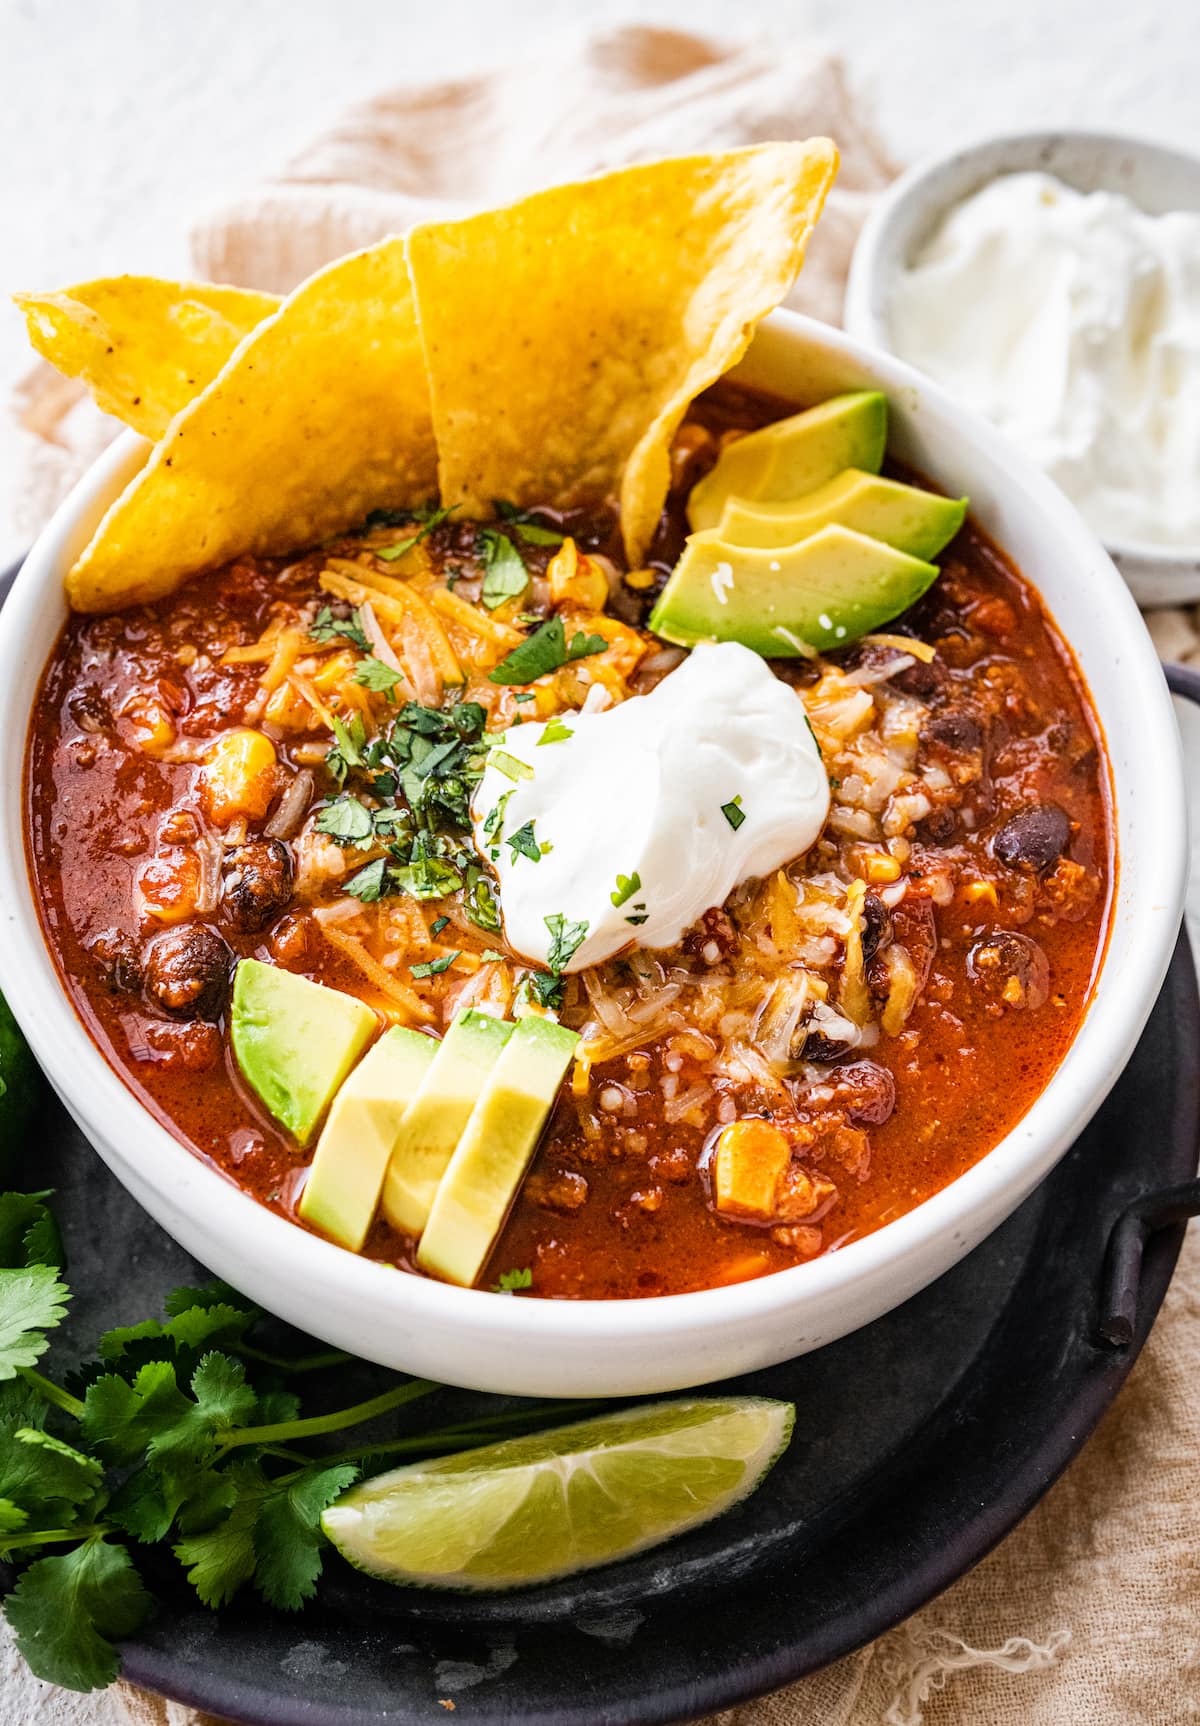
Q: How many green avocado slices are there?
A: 7